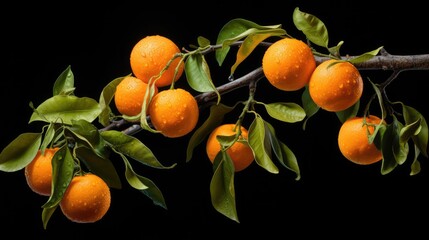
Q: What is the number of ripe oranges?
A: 9